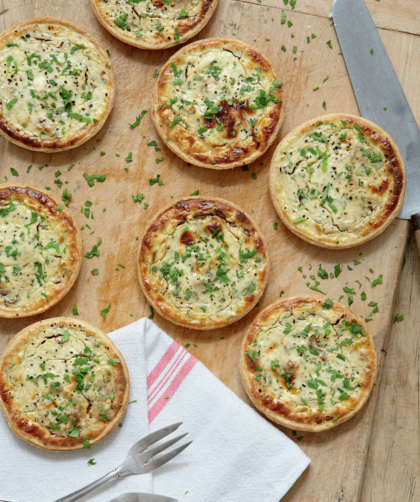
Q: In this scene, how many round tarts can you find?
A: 8